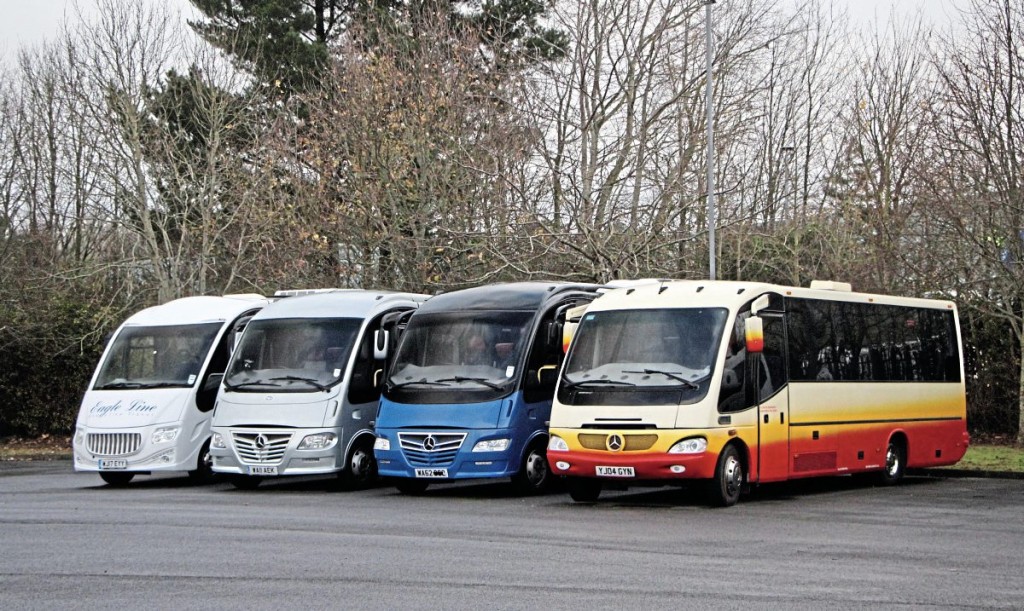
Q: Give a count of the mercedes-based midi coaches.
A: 3